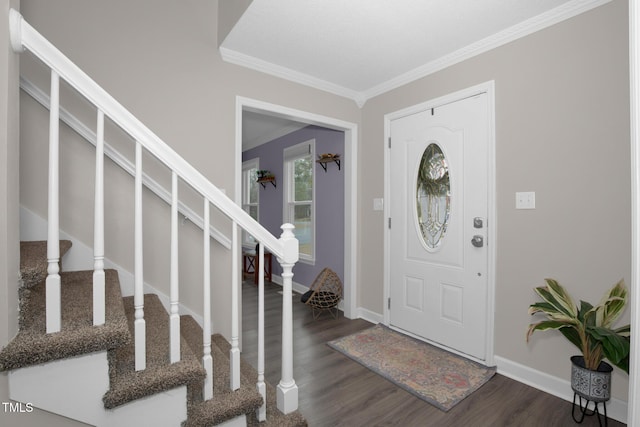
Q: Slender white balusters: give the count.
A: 7